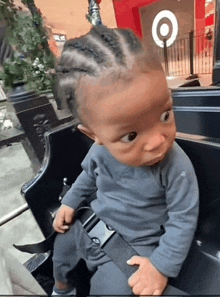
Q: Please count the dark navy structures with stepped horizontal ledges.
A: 1